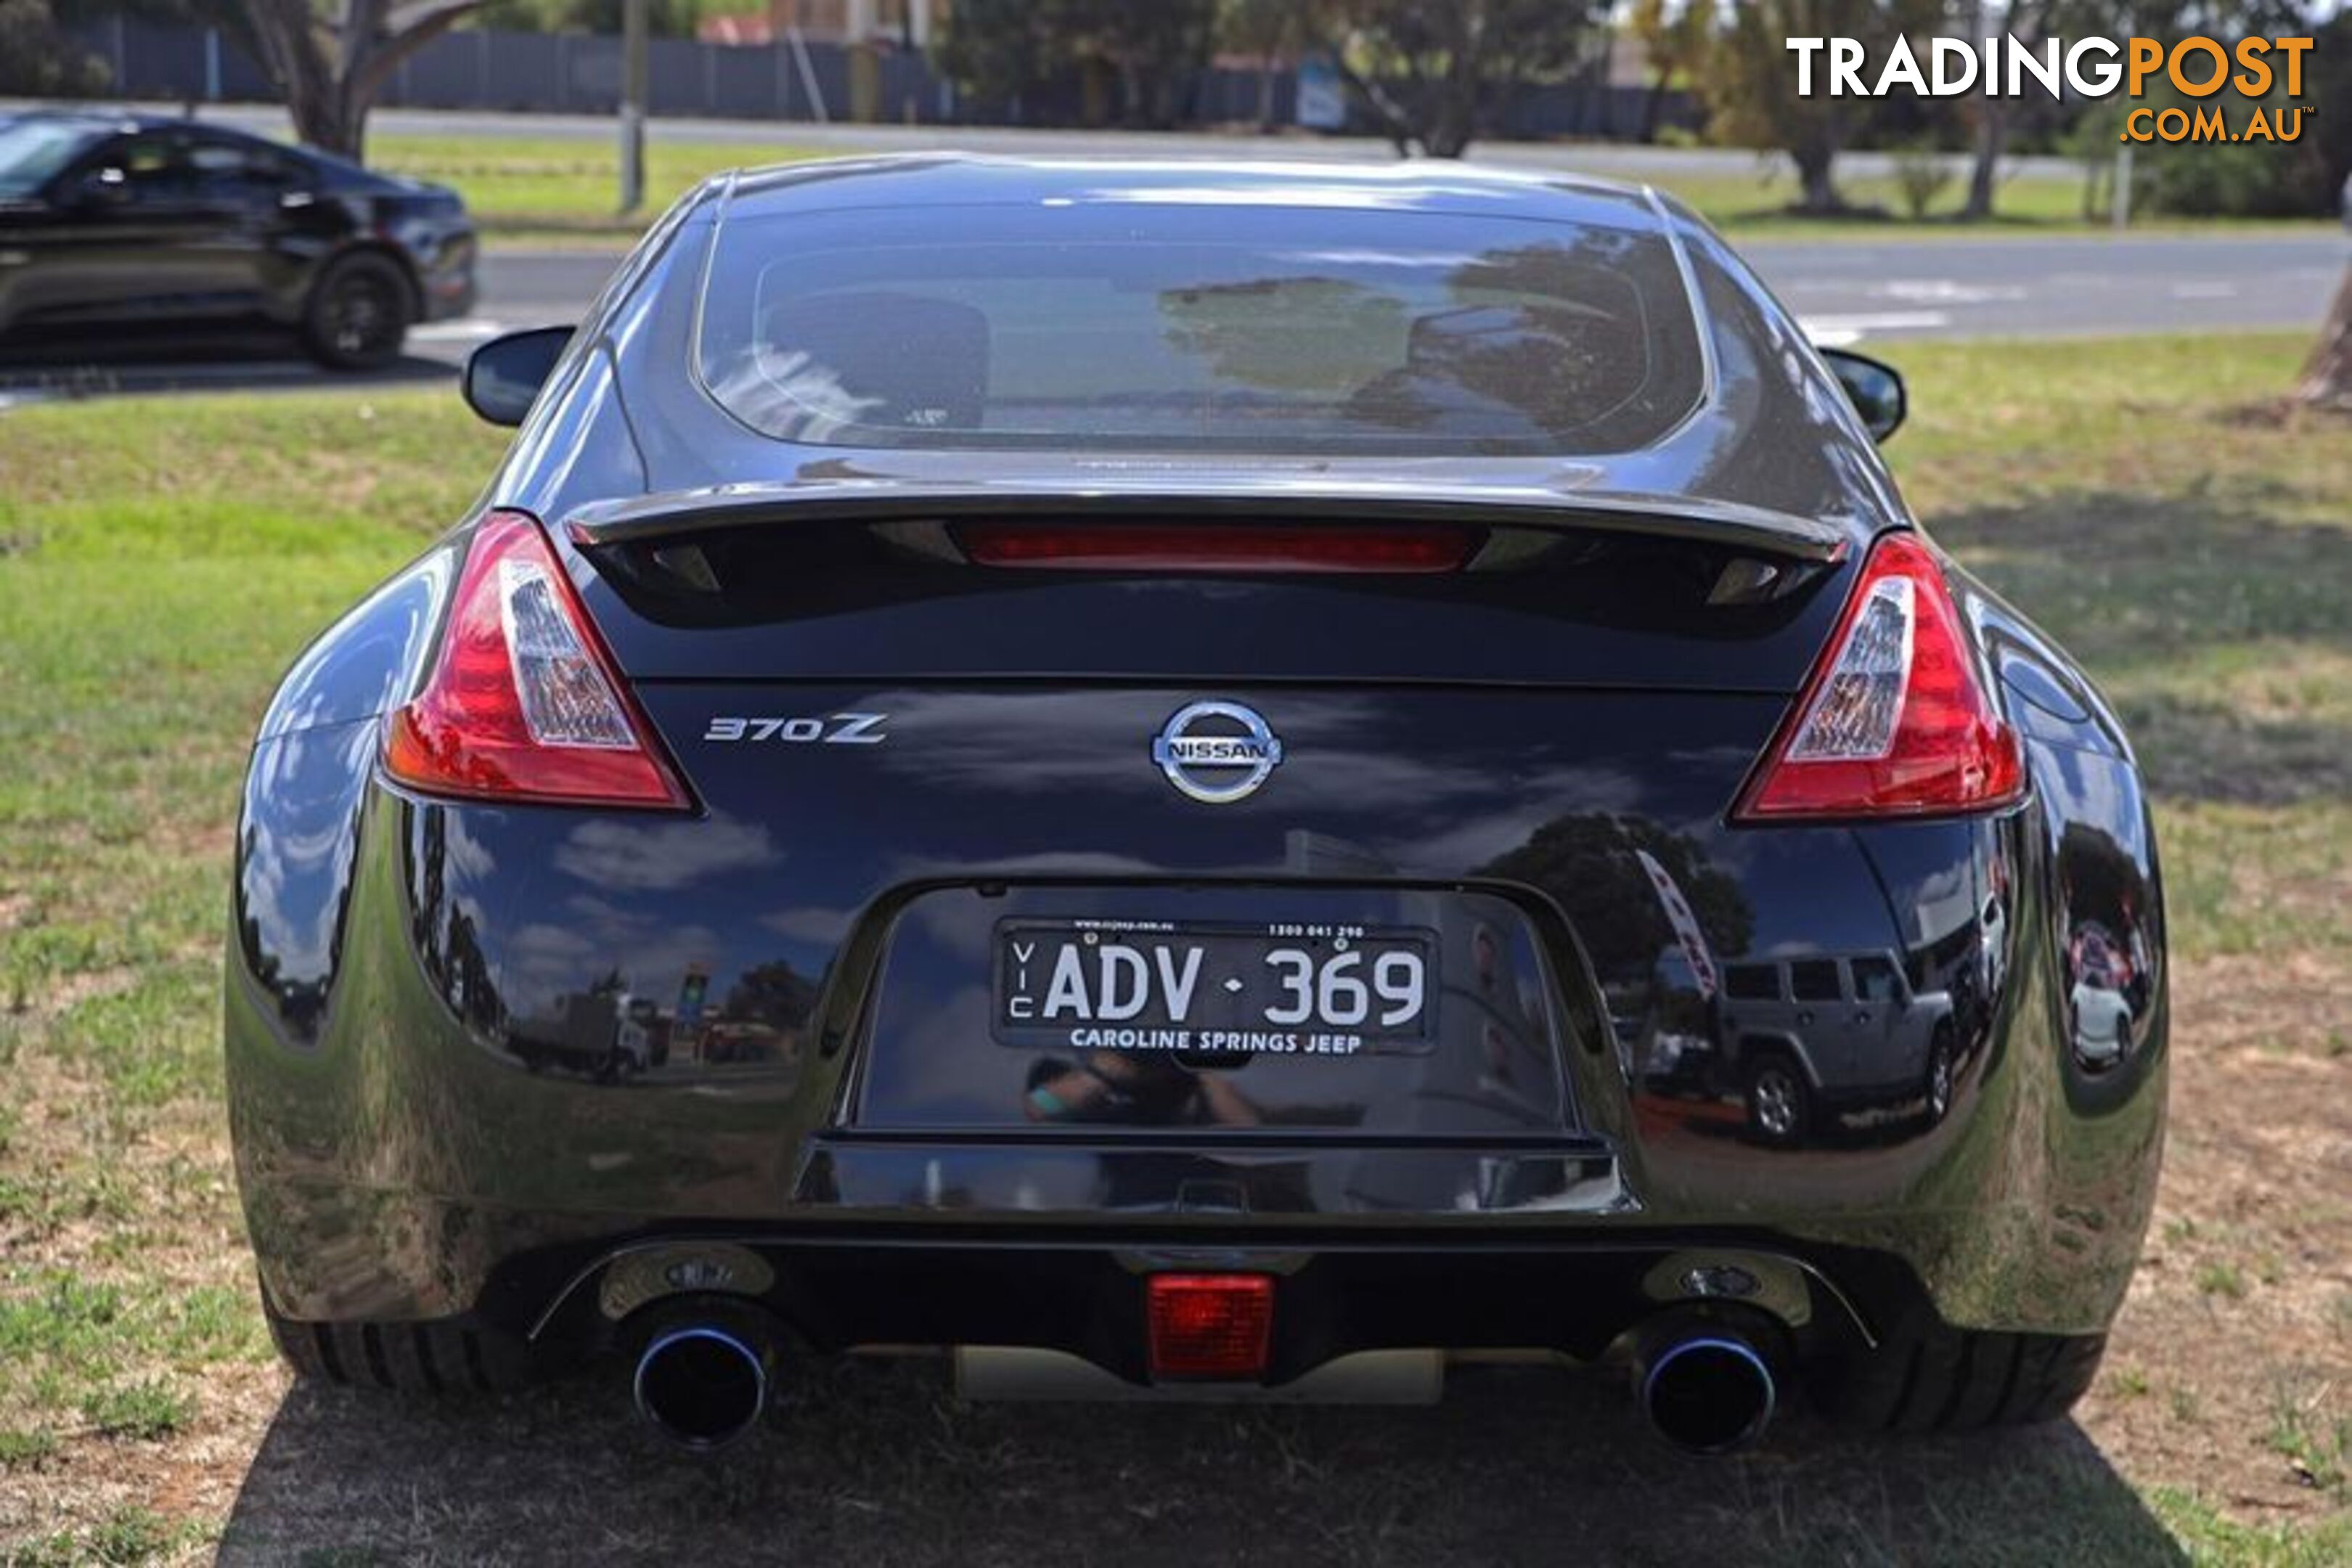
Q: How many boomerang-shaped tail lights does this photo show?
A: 2